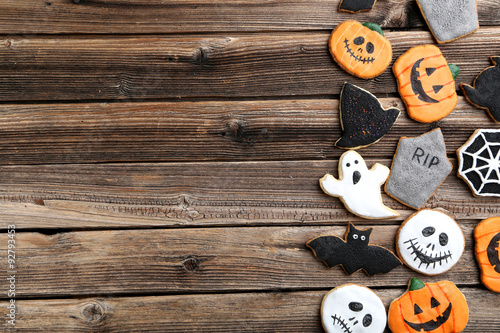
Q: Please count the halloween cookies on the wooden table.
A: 14